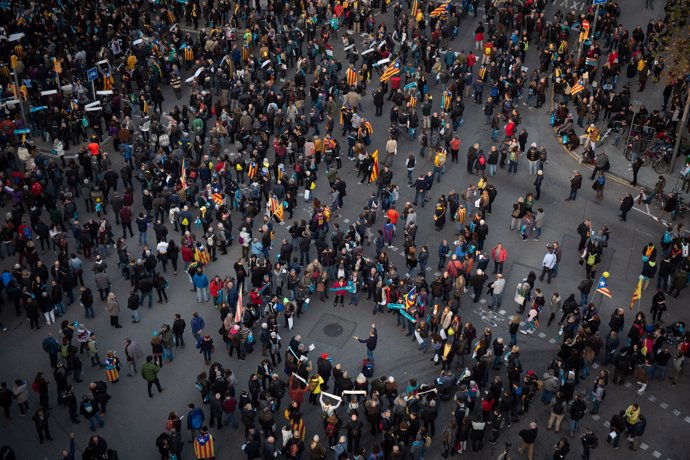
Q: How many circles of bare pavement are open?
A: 1